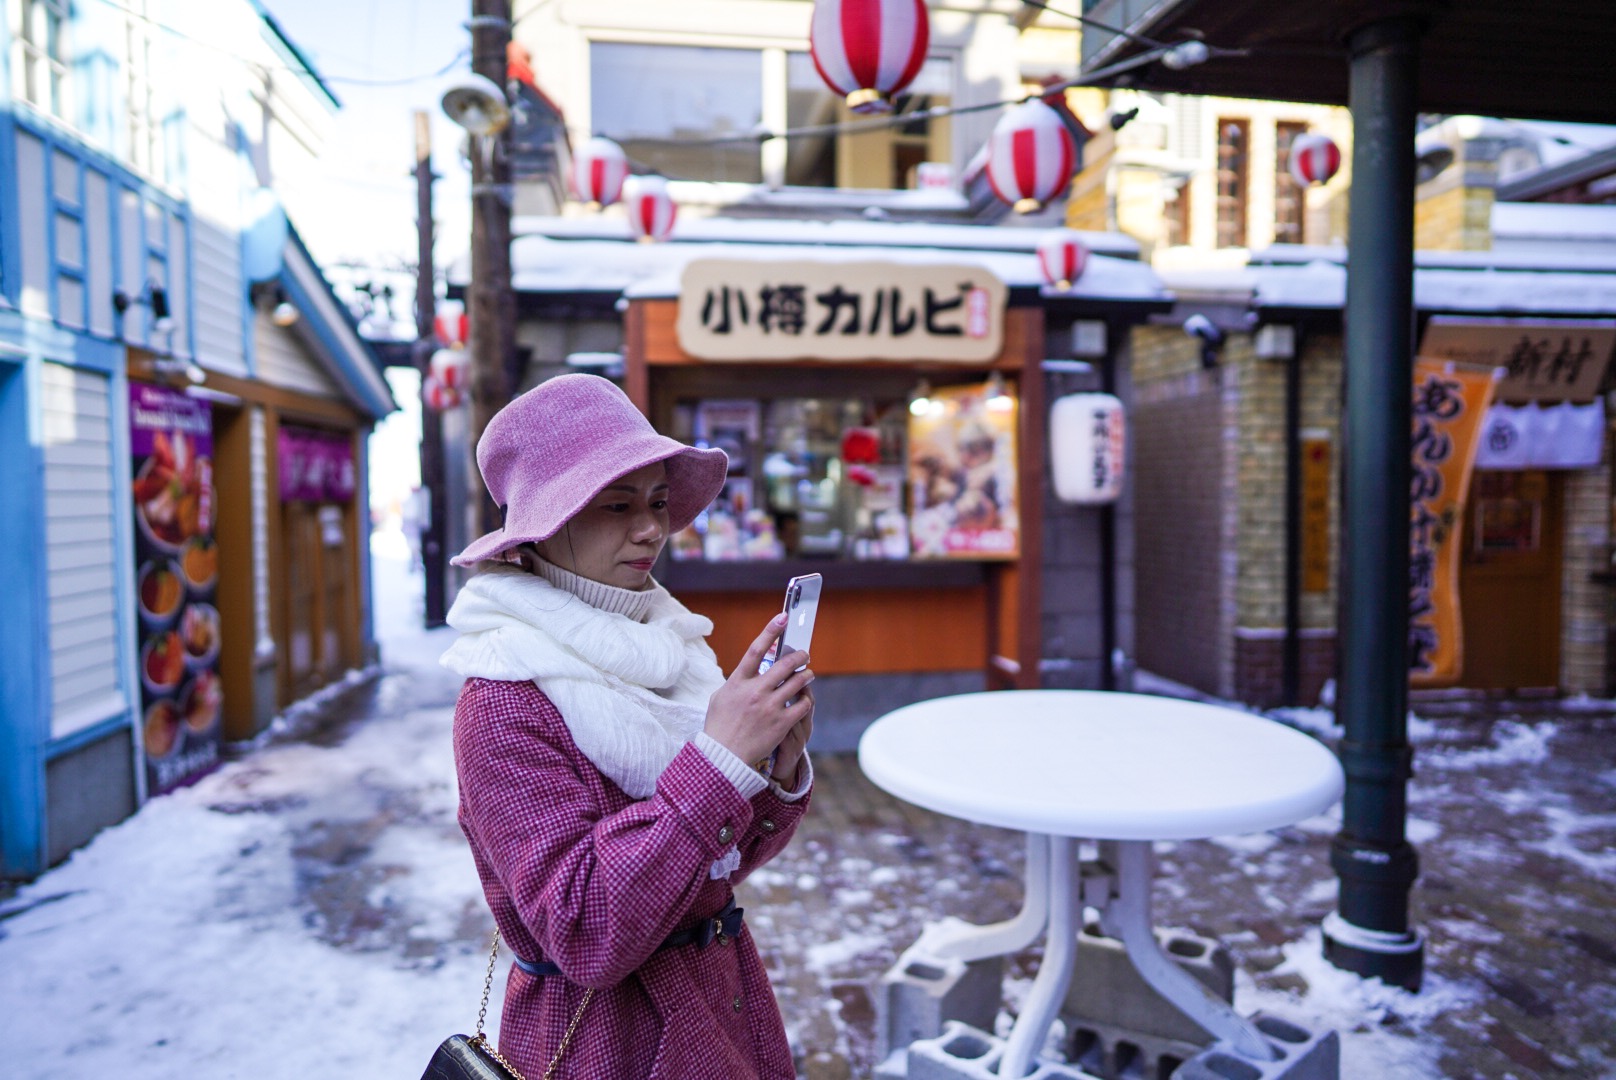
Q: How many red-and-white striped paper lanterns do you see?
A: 9